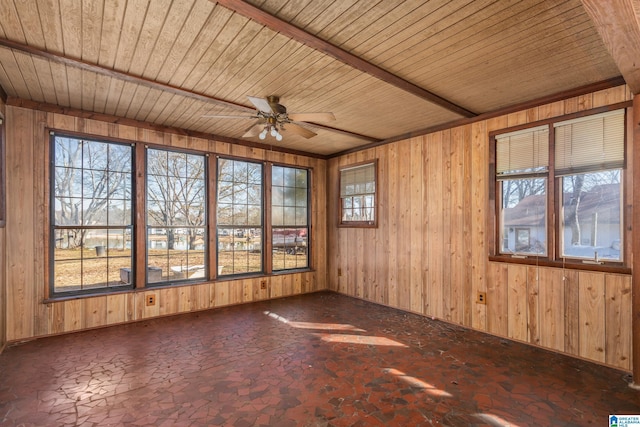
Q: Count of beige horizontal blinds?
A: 3